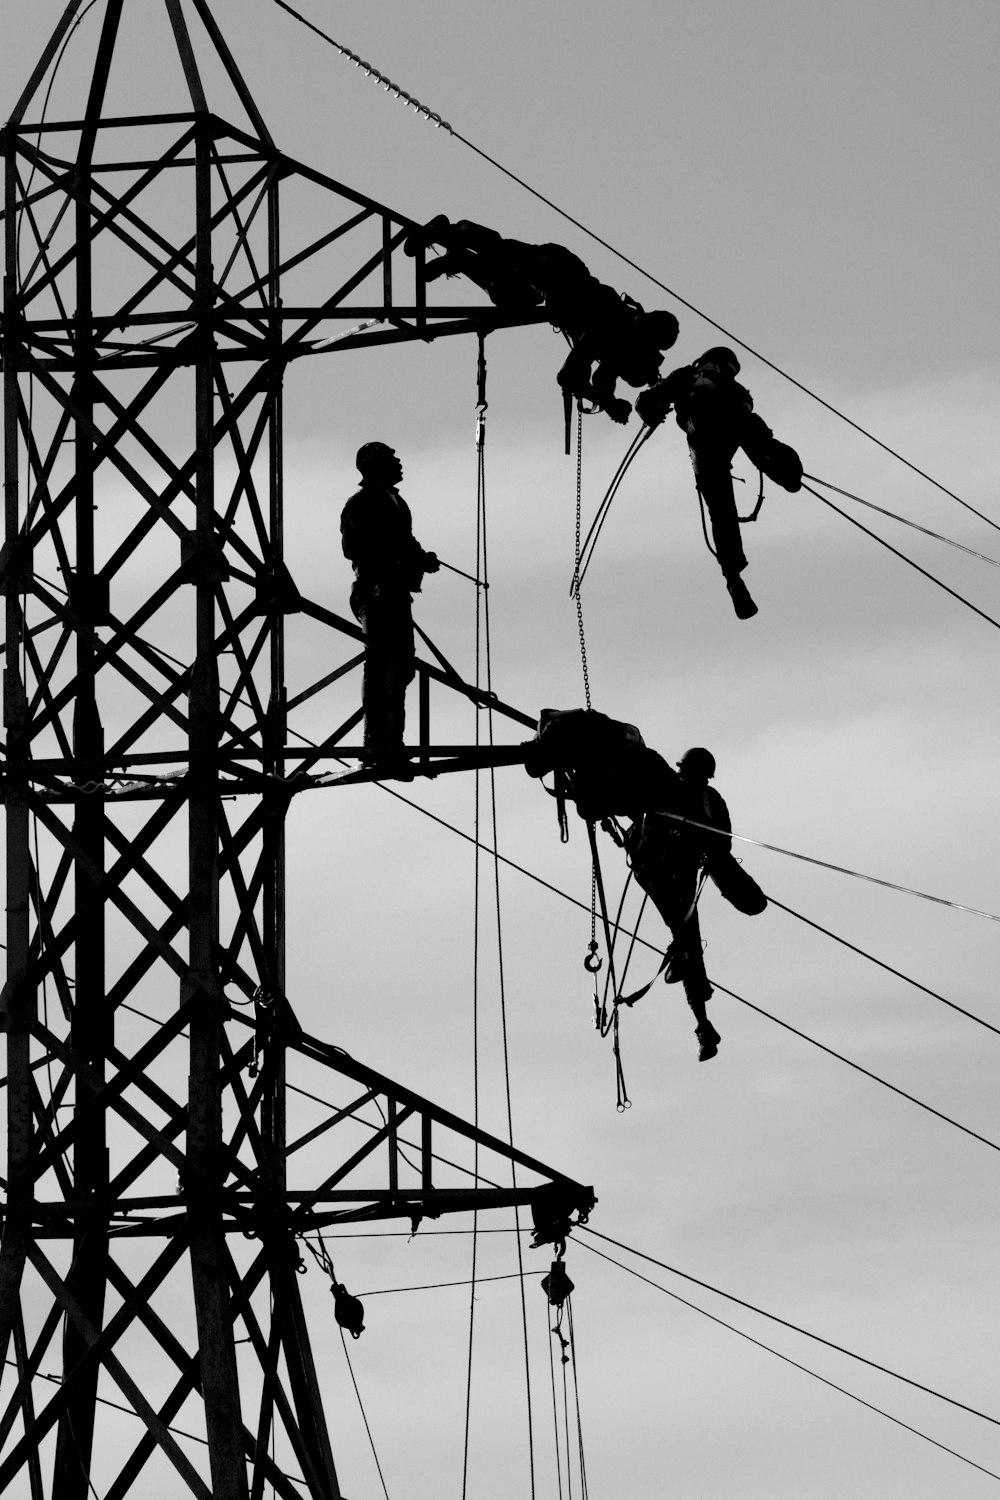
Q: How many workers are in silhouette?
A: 5